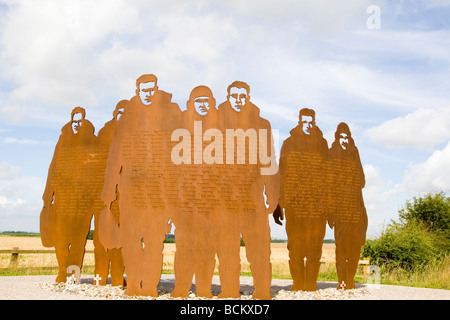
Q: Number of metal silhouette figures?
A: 7